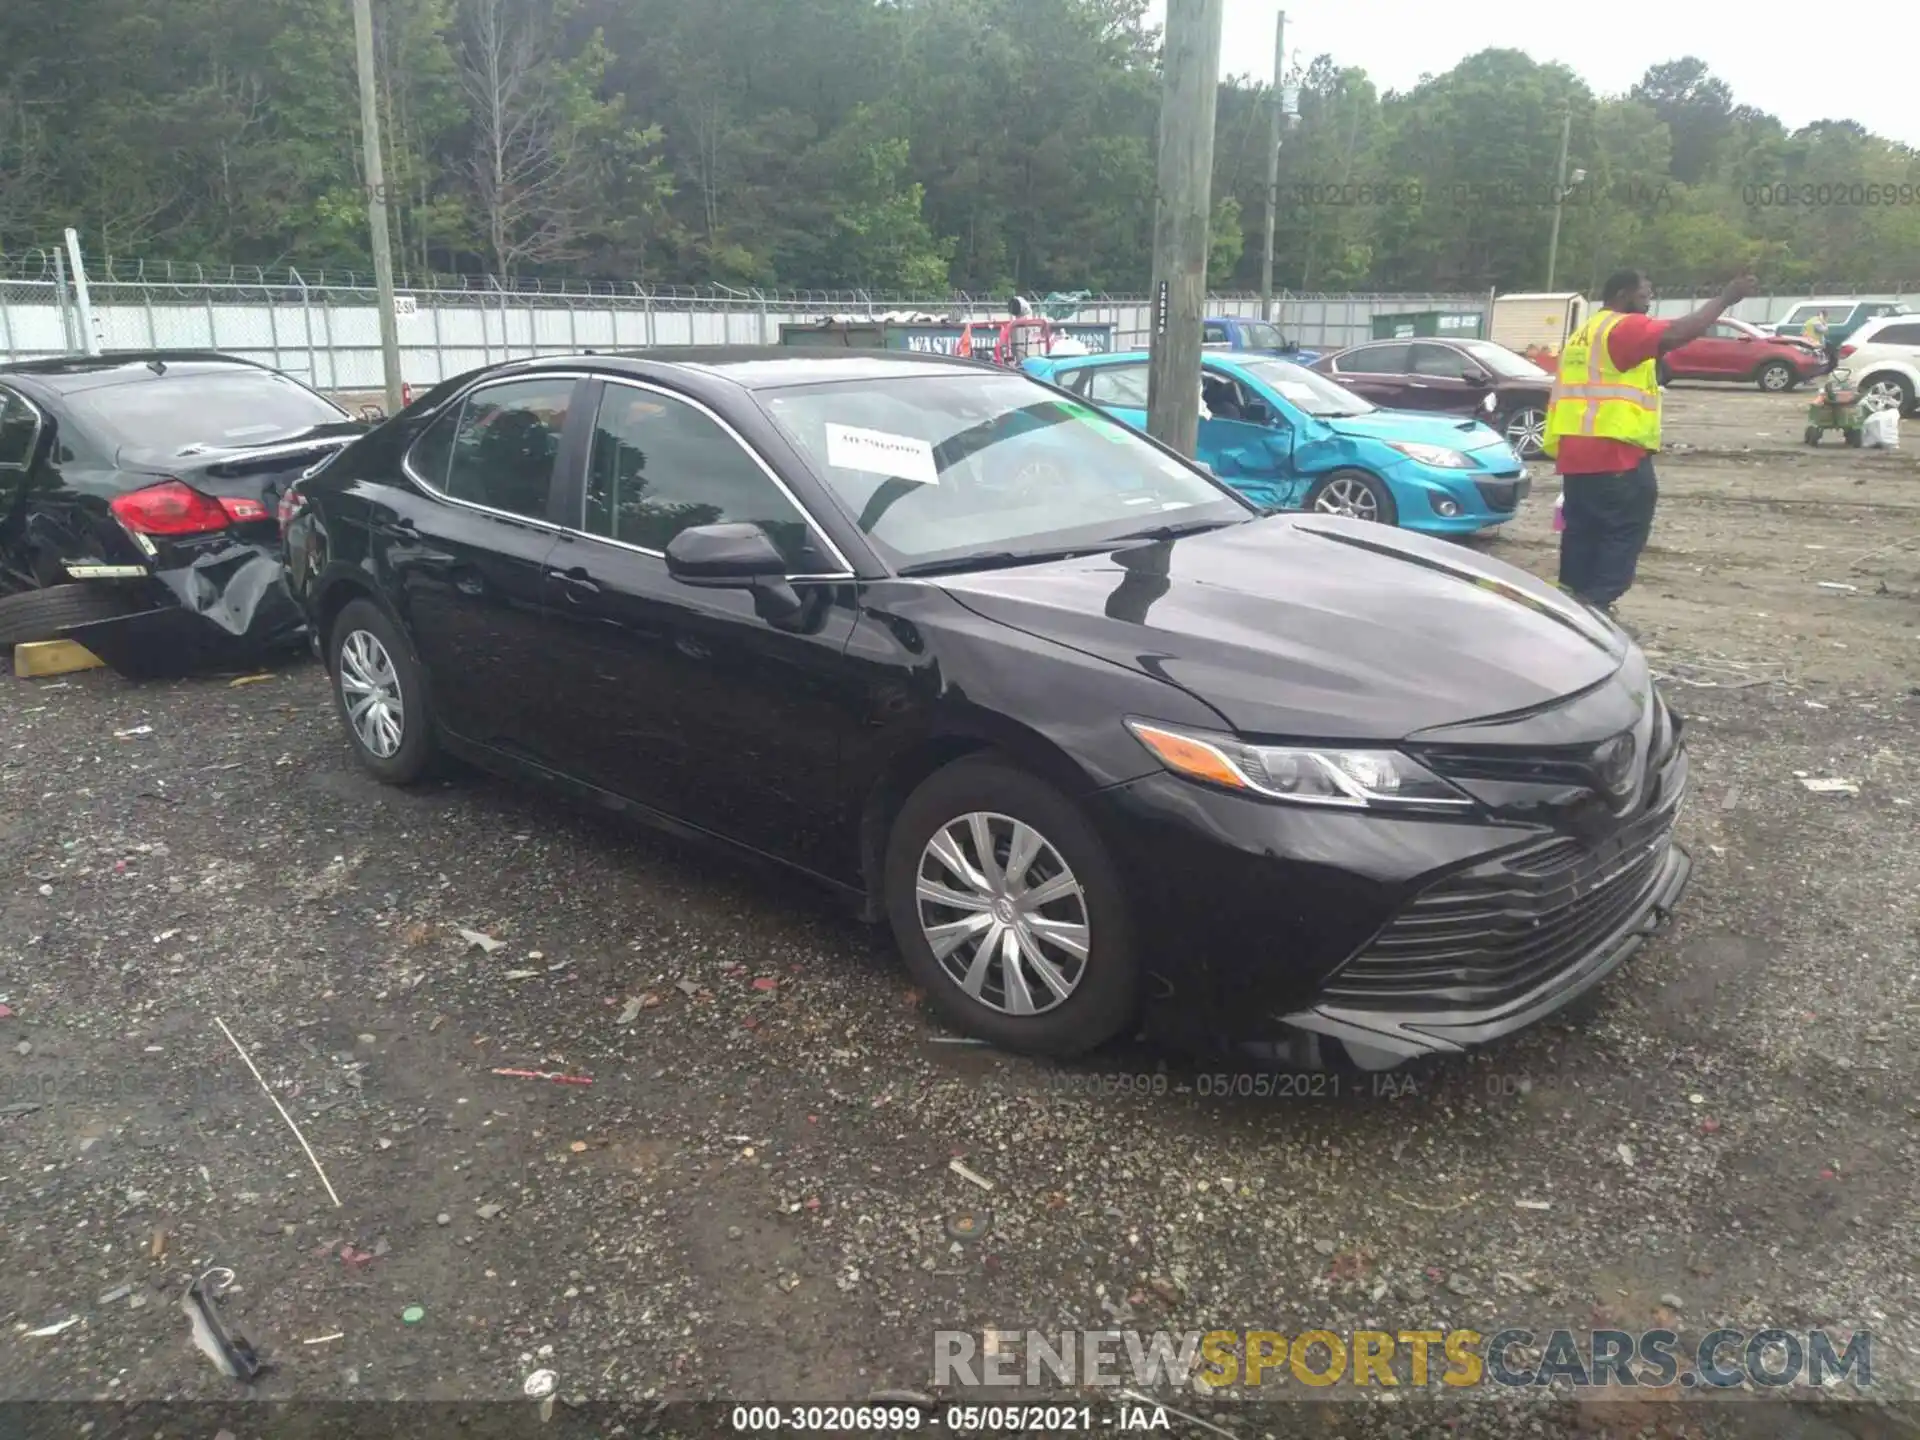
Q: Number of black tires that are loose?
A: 1